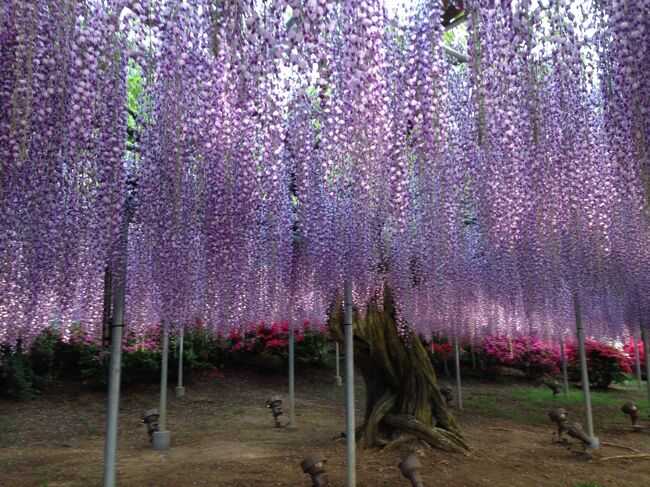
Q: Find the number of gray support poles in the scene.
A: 11